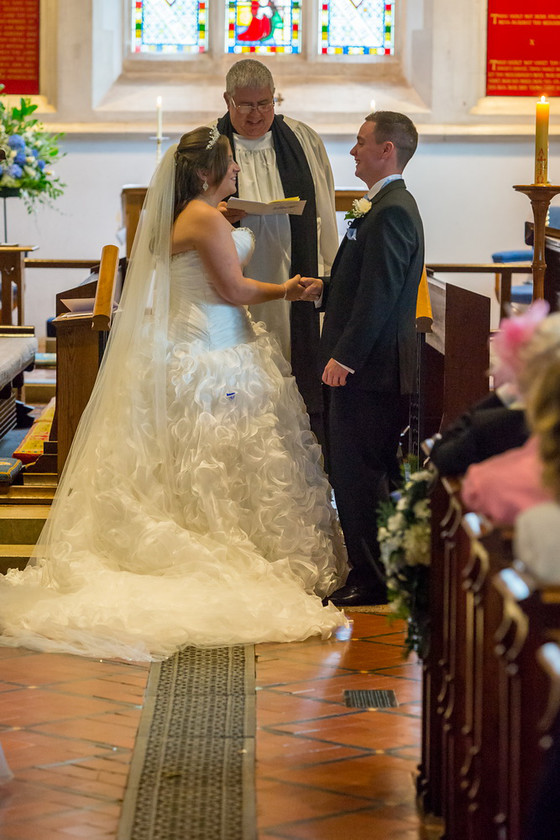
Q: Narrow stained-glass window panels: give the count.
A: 3